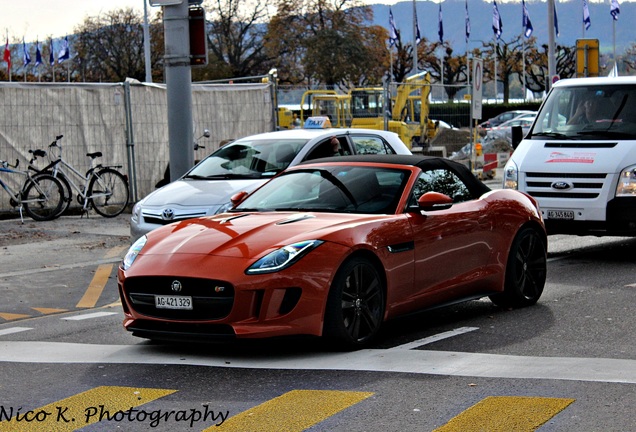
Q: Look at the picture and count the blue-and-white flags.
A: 13